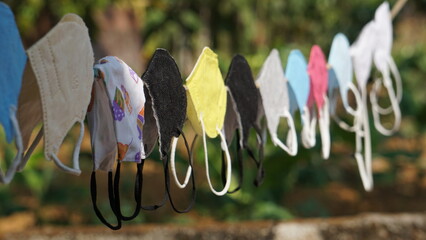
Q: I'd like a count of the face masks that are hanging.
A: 12